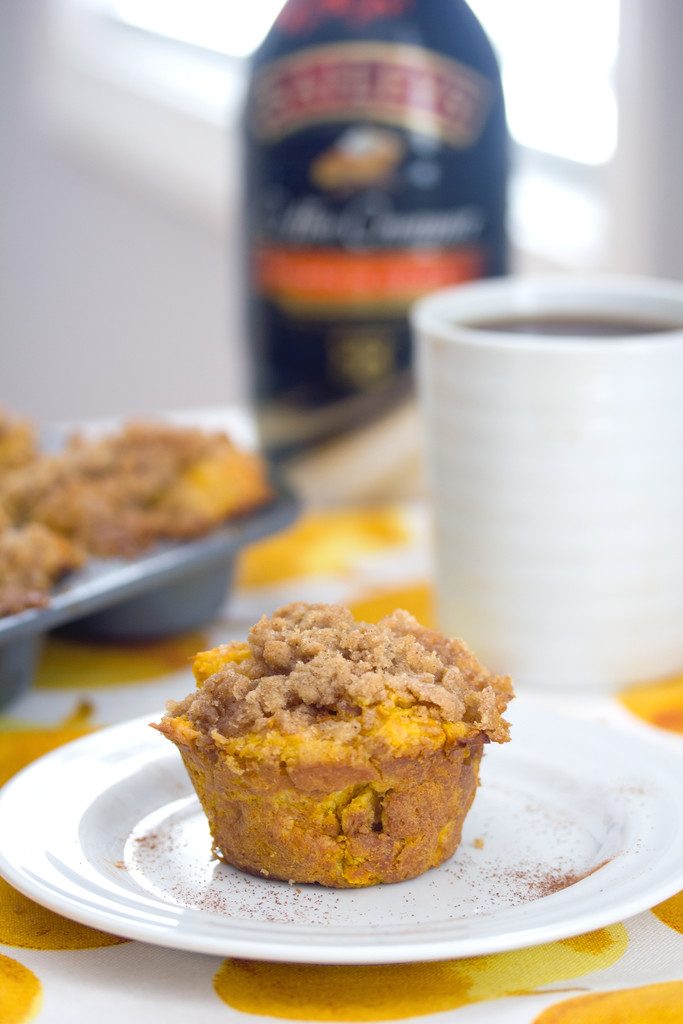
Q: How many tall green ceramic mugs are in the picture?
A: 0